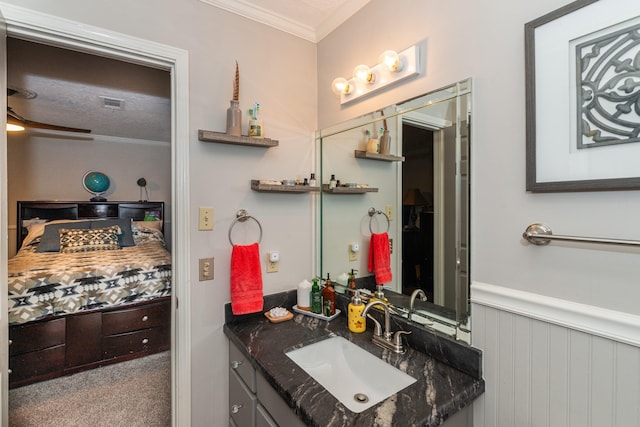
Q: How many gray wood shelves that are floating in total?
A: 2